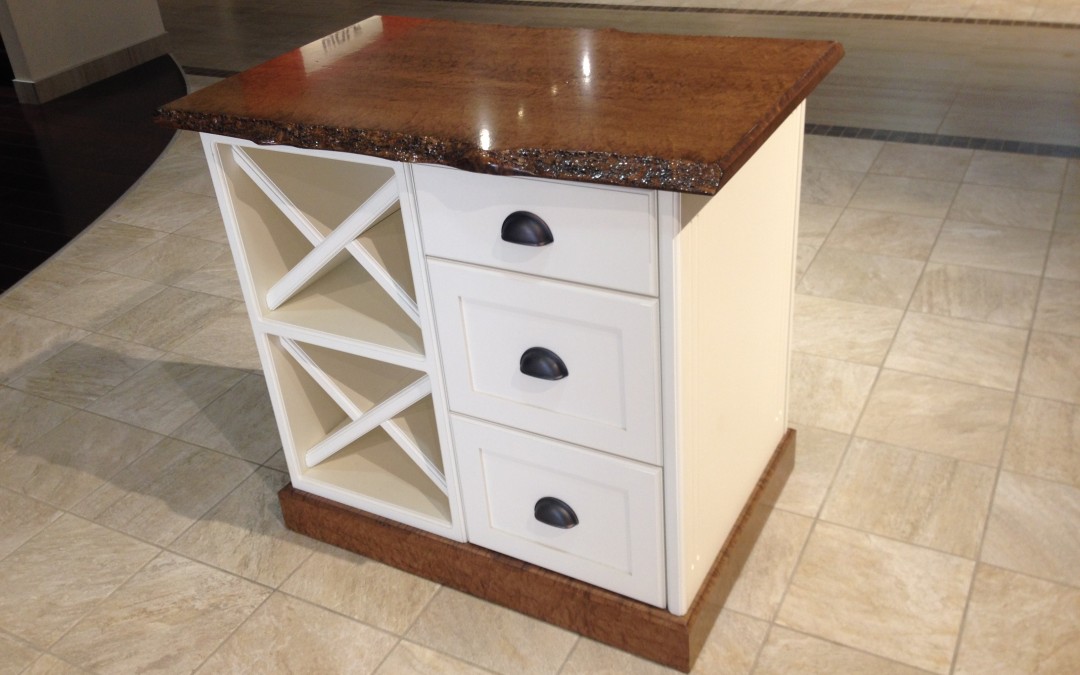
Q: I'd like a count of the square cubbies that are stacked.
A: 2